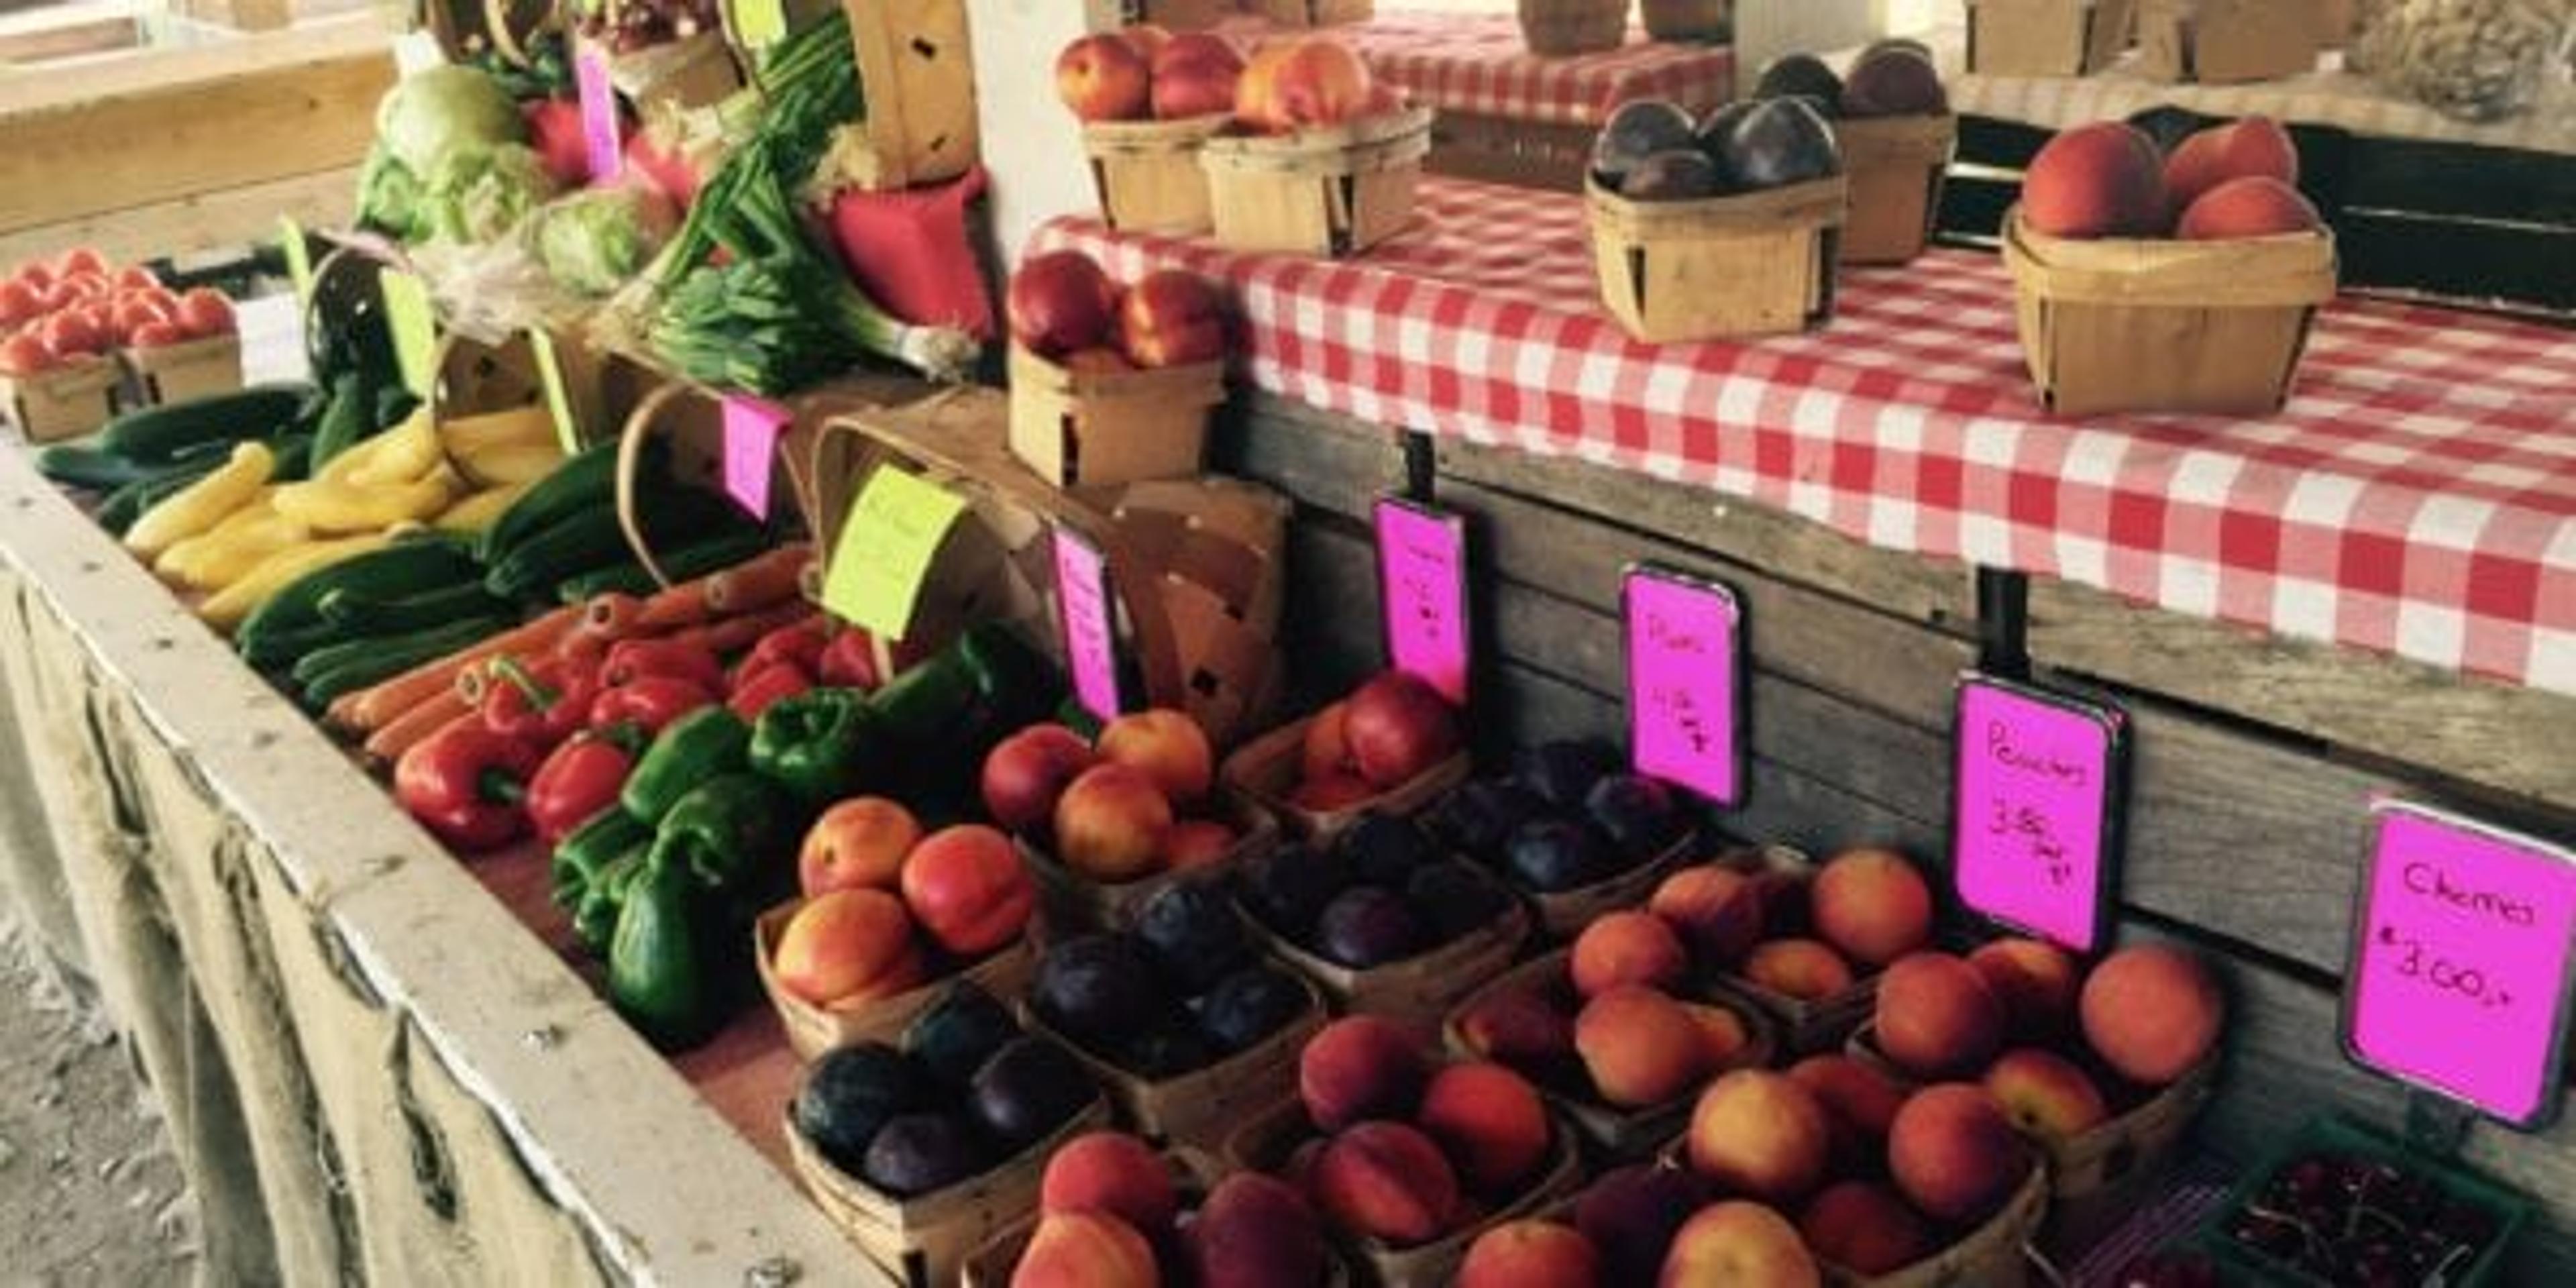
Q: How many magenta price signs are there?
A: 7